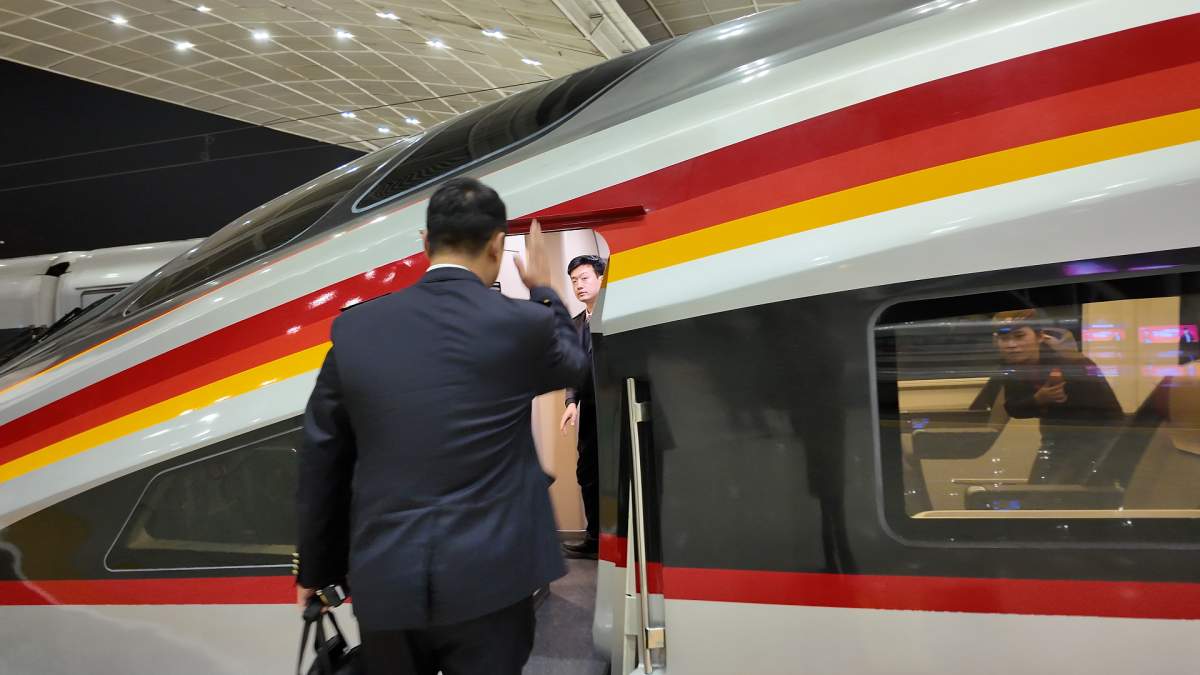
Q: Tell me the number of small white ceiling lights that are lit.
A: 12